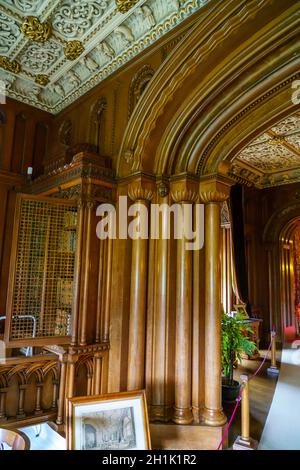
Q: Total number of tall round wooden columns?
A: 3